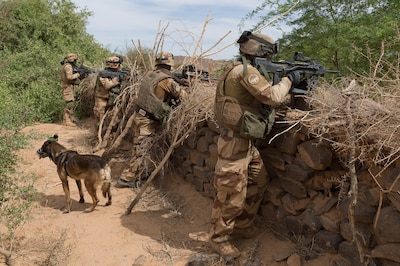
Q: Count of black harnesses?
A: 1